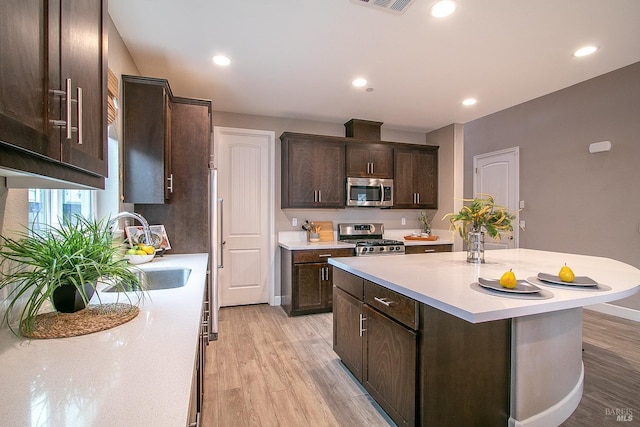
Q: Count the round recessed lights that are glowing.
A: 5